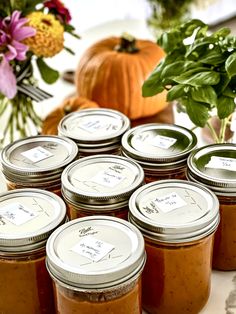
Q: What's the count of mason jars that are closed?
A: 8